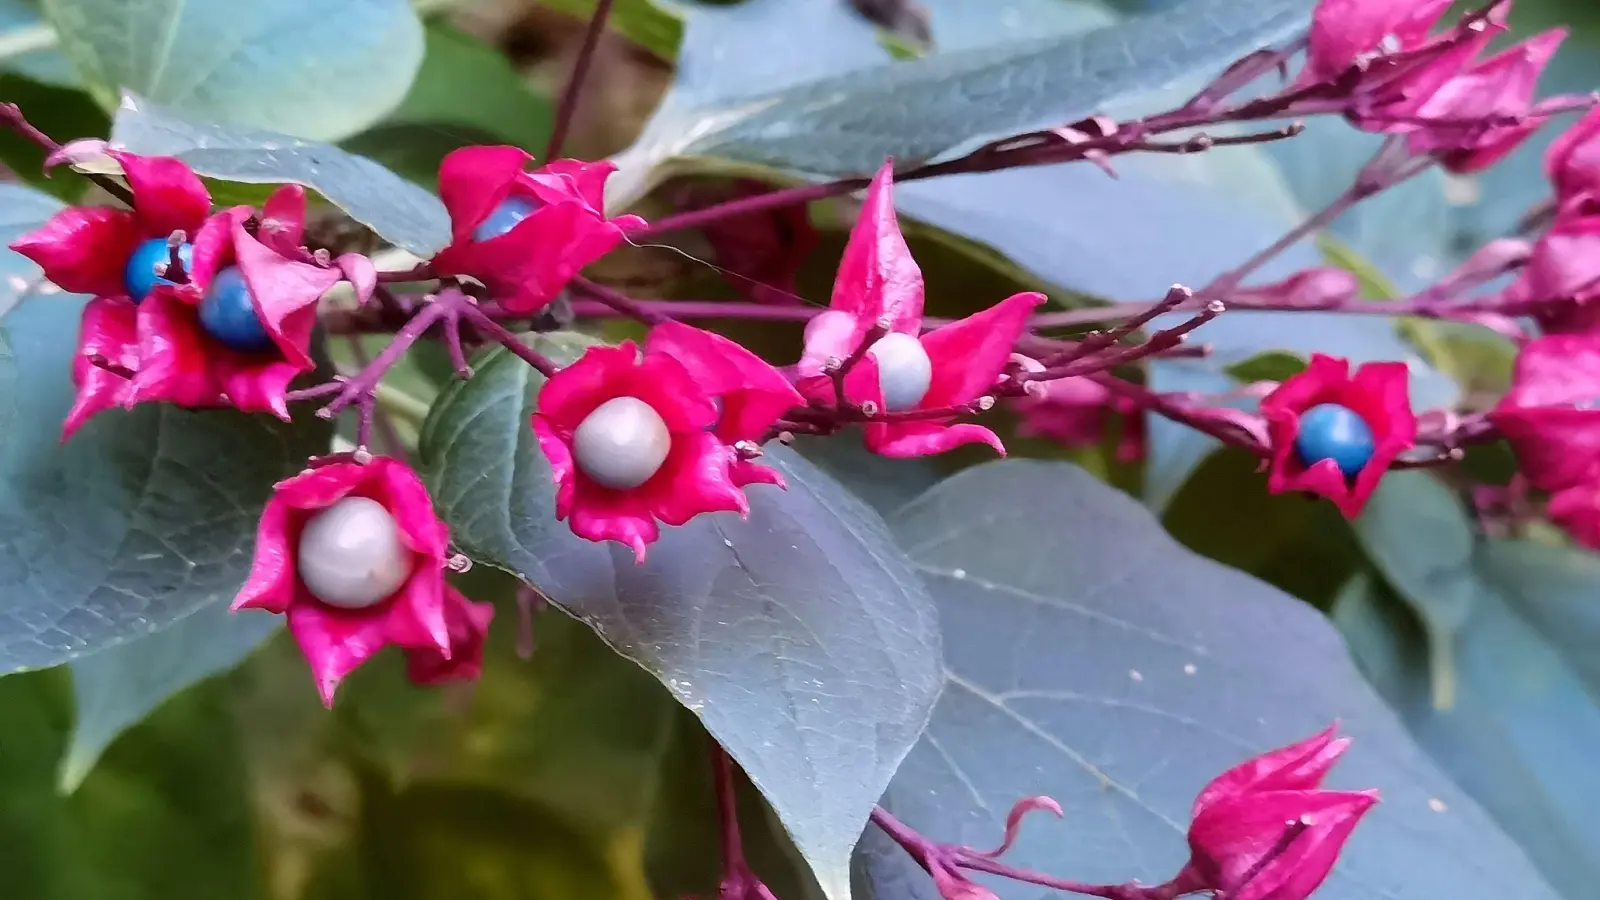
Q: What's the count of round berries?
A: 7